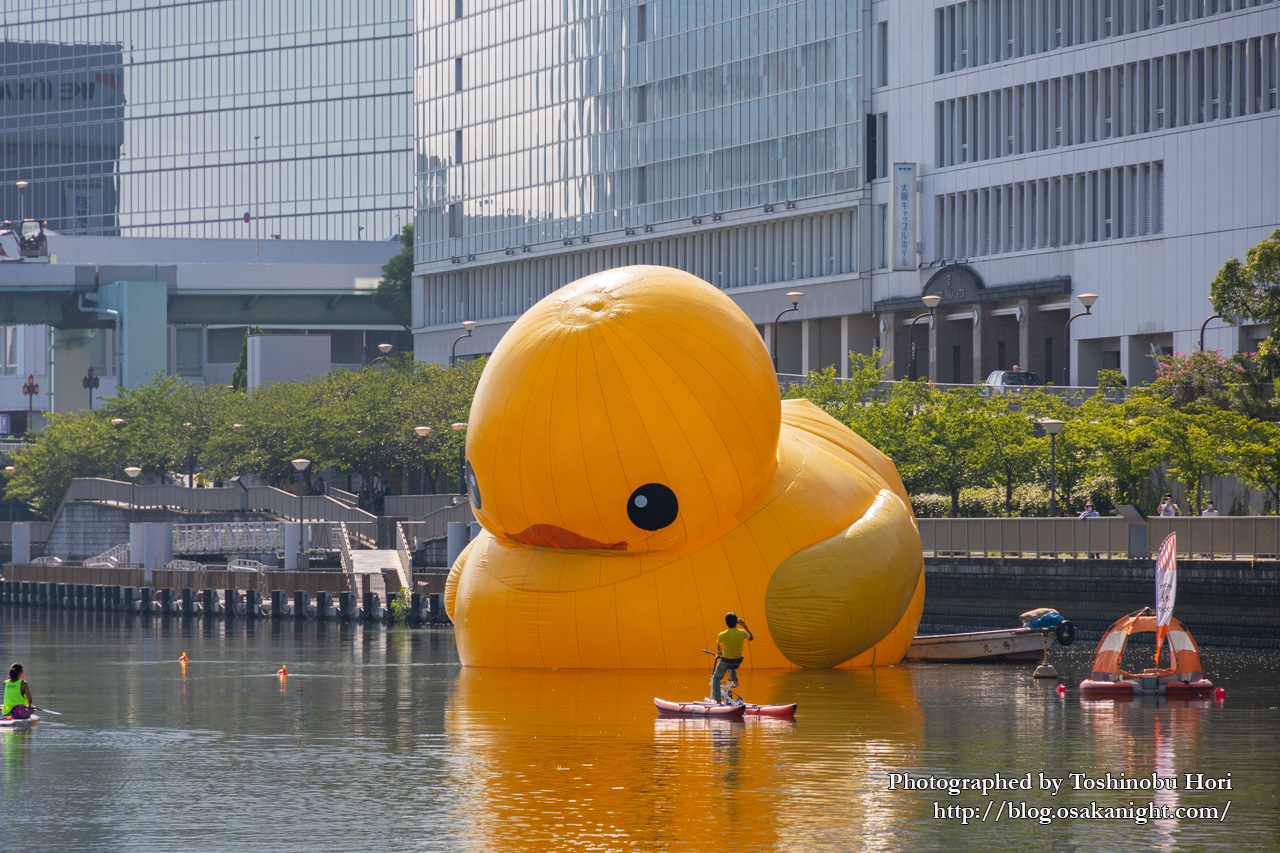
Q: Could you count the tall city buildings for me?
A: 3